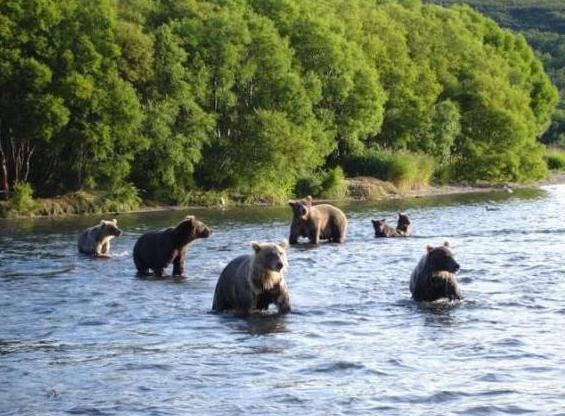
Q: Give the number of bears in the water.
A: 7